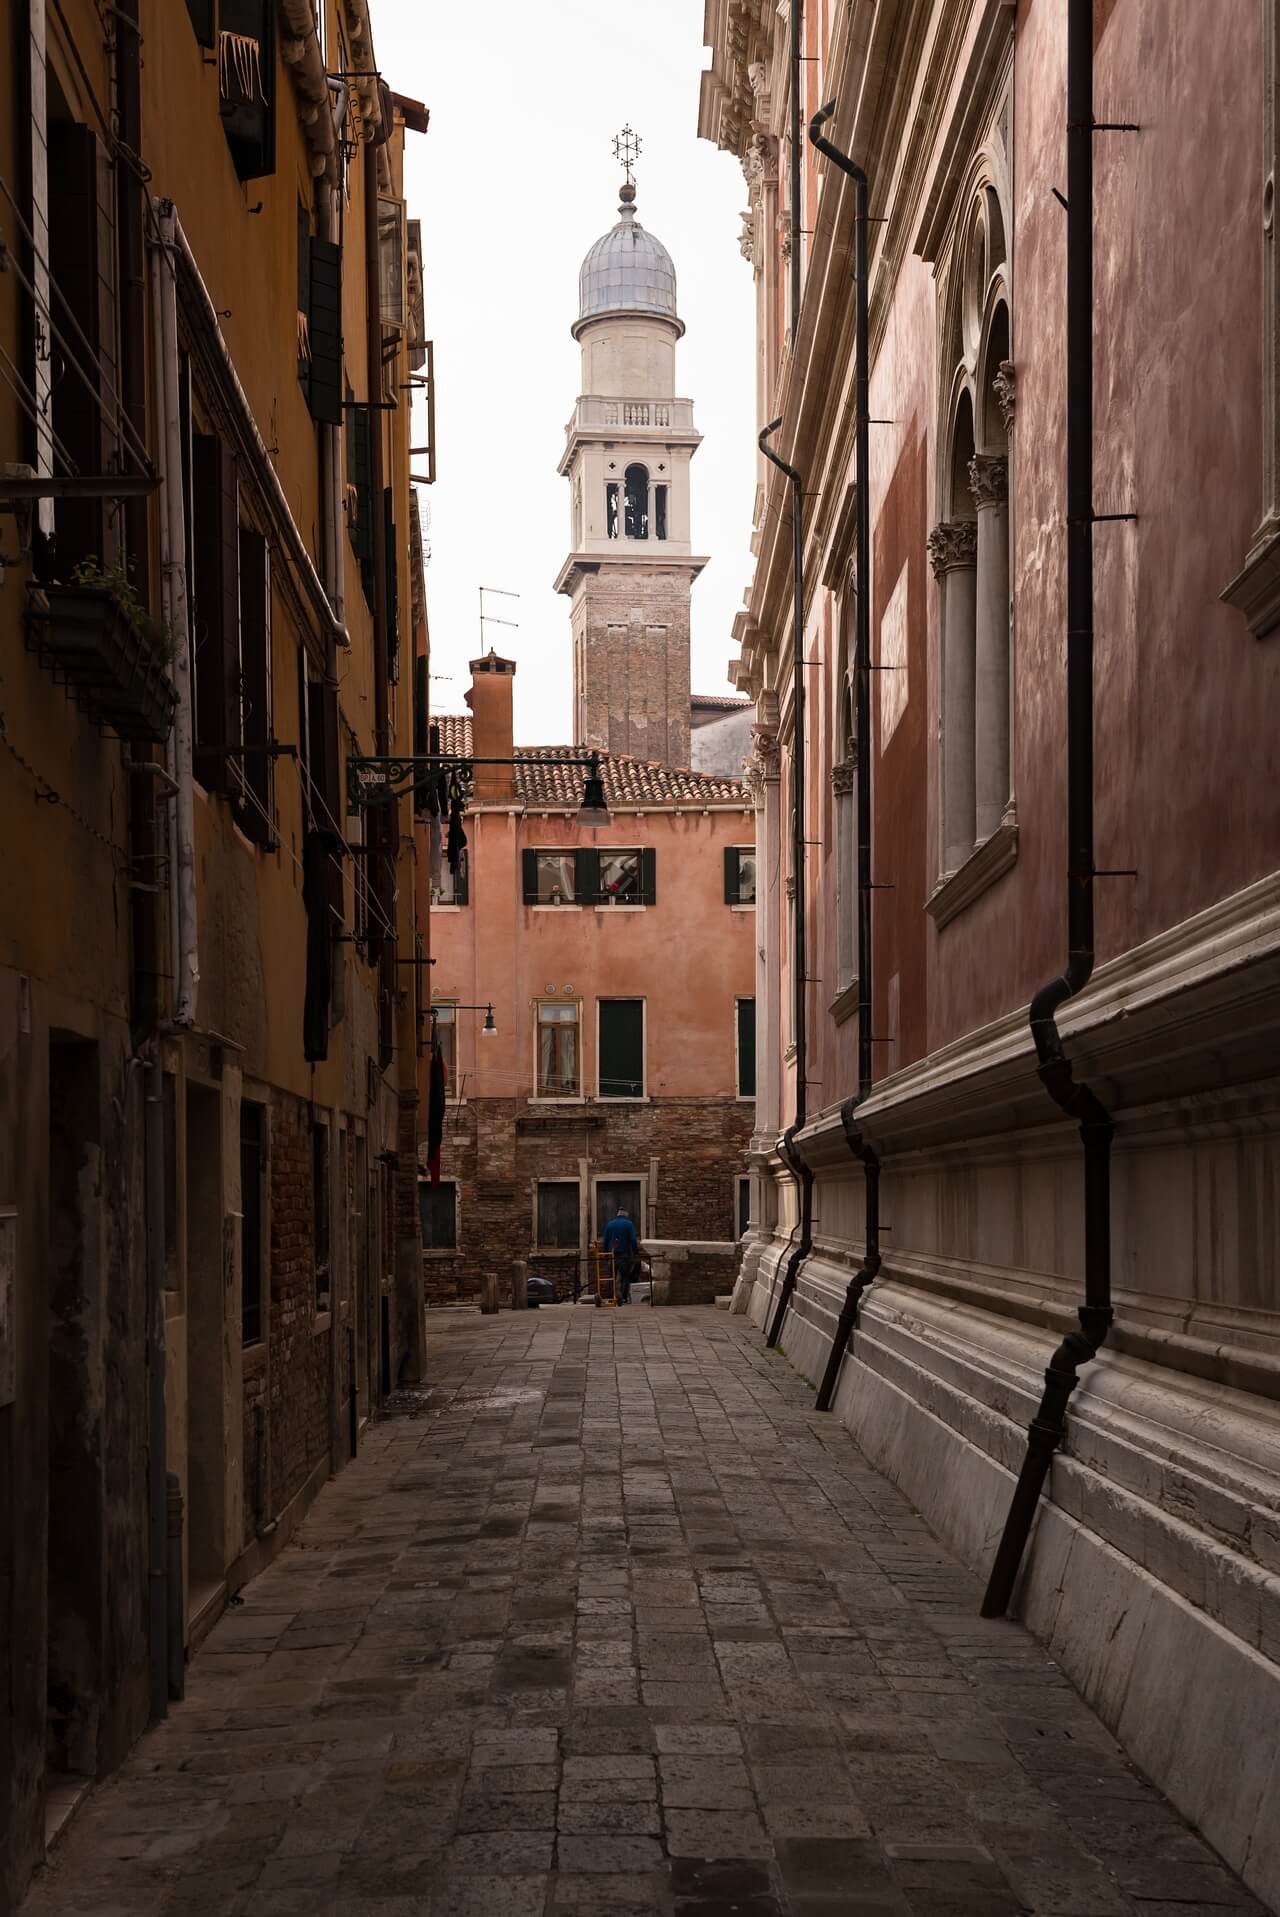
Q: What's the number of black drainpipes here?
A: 3